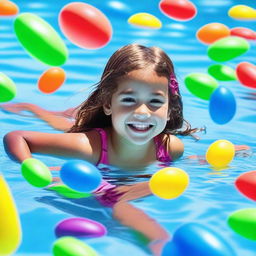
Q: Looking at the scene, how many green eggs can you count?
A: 8